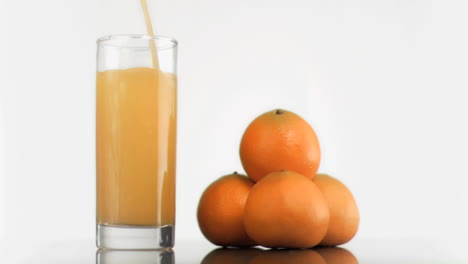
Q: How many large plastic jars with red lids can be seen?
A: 0